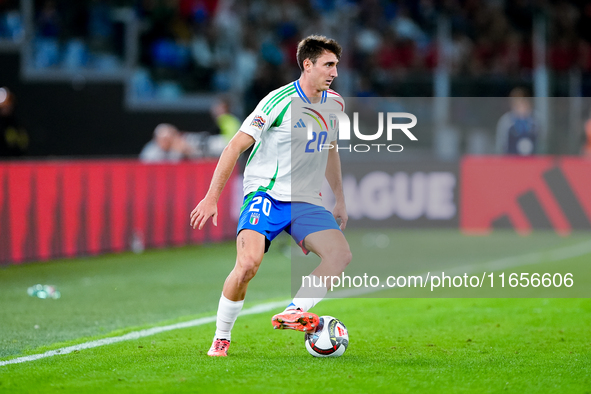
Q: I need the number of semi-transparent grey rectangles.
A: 1